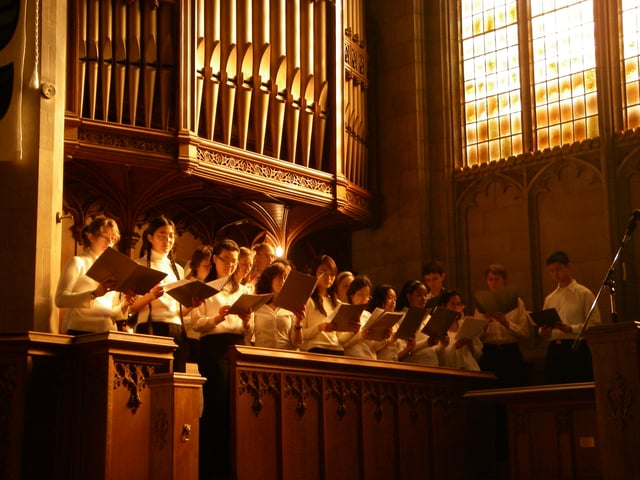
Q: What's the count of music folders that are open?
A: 11